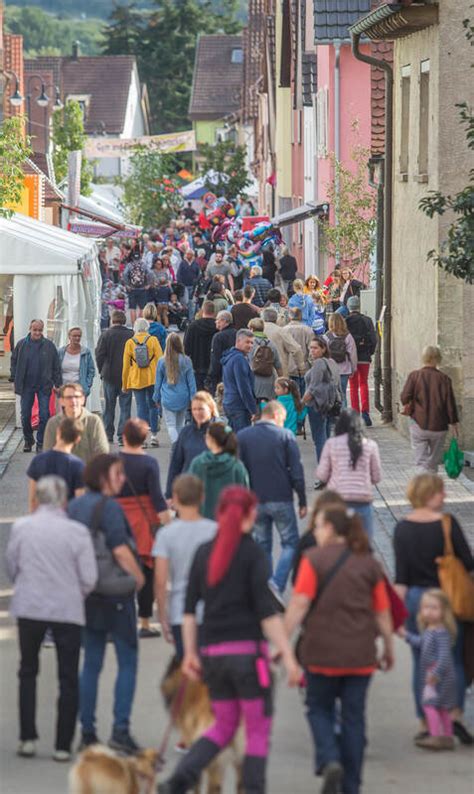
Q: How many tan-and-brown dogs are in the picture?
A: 2